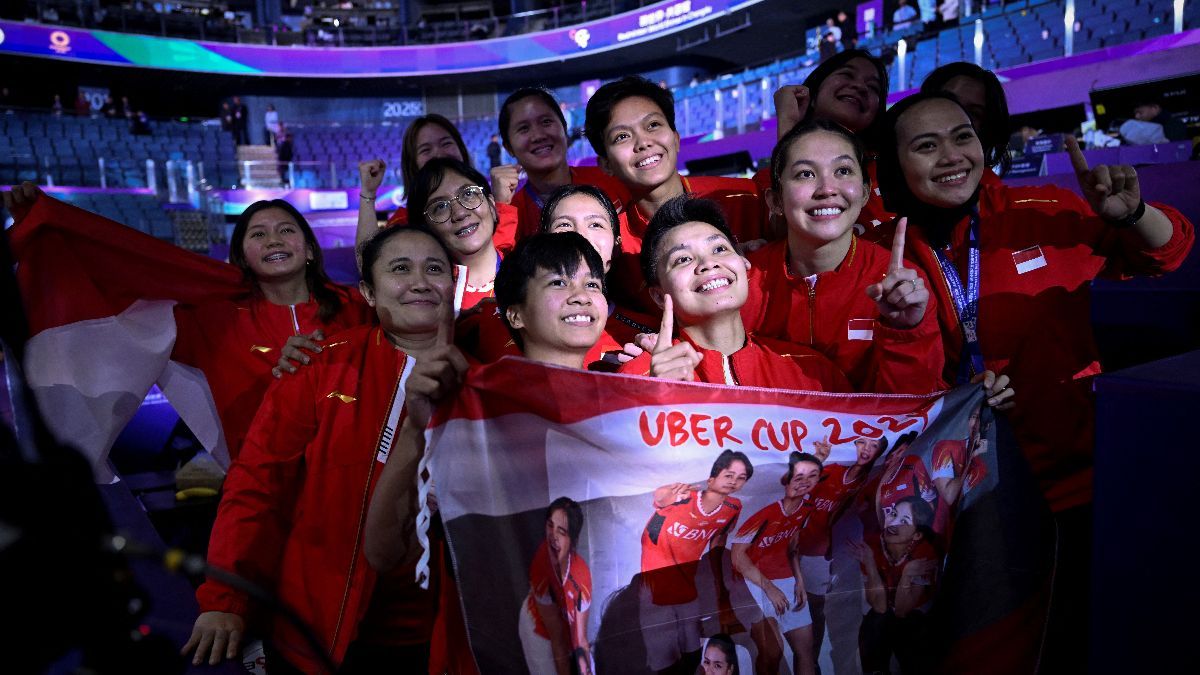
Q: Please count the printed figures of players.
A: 8